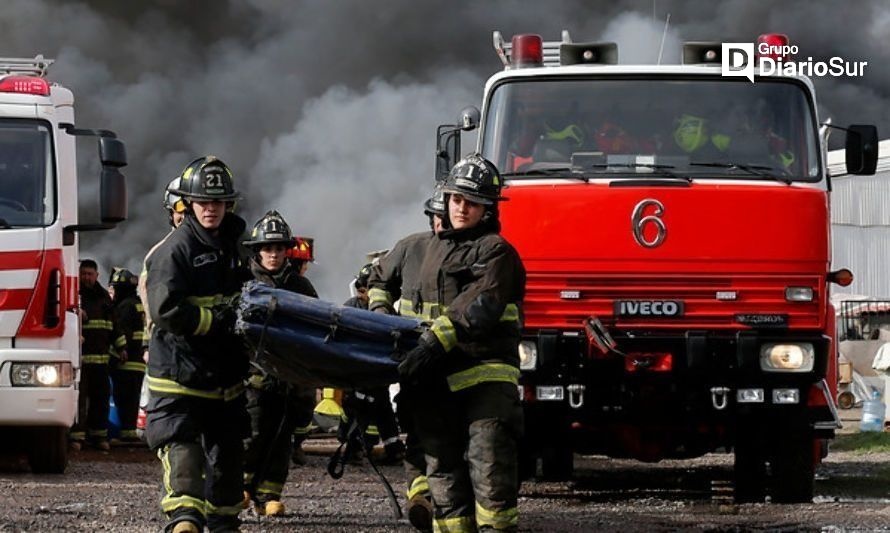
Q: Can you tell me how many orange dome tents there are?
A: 0